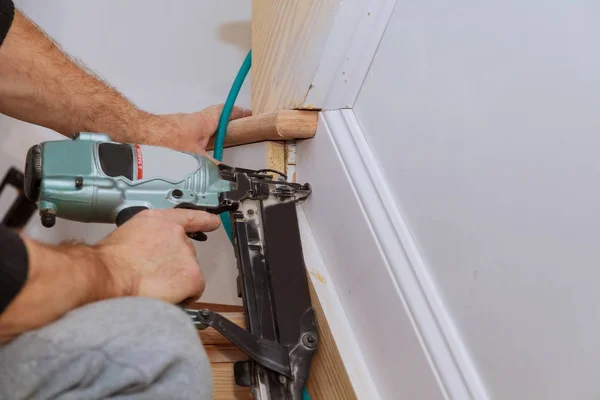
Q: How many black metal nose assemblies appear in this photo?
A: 1